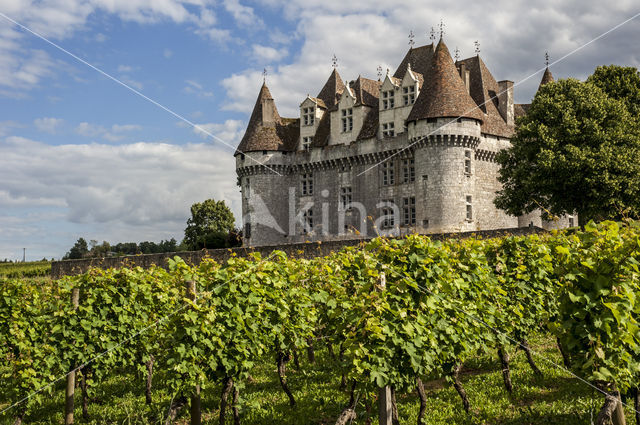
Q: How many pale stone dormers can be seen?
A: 4